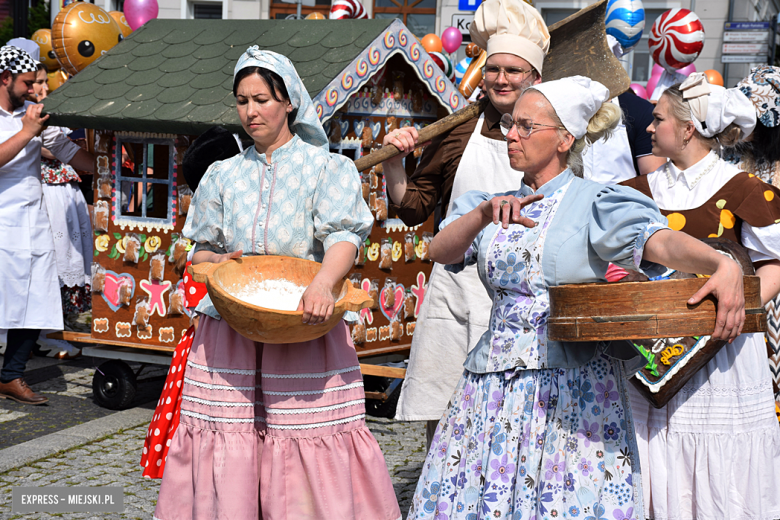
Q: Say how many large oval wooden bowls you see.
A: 1